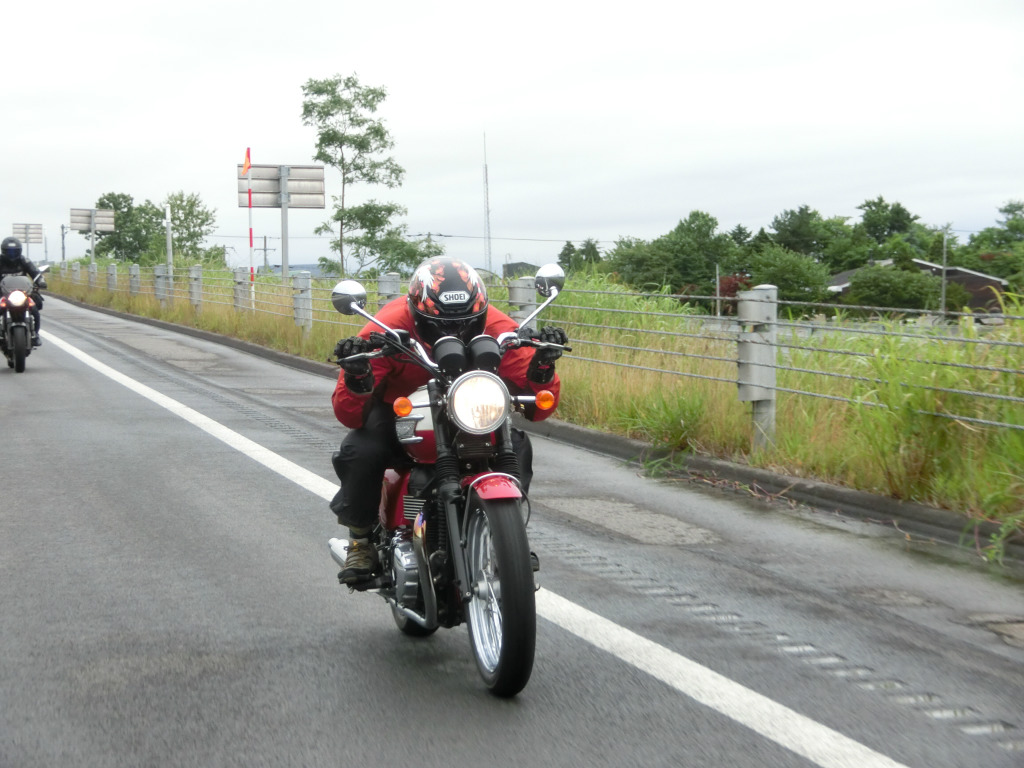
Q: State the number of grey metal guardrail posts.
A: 12